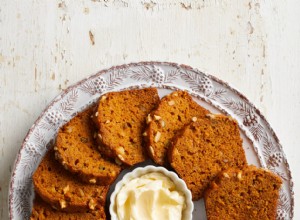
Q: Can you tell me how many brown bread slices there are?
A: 7